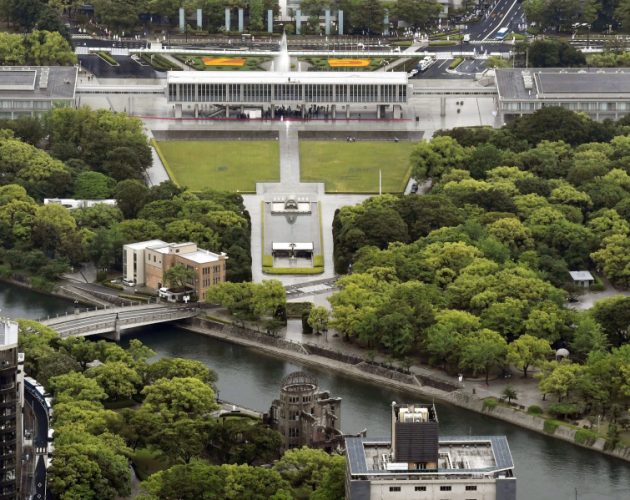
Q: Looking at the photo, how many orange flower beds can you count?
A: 2